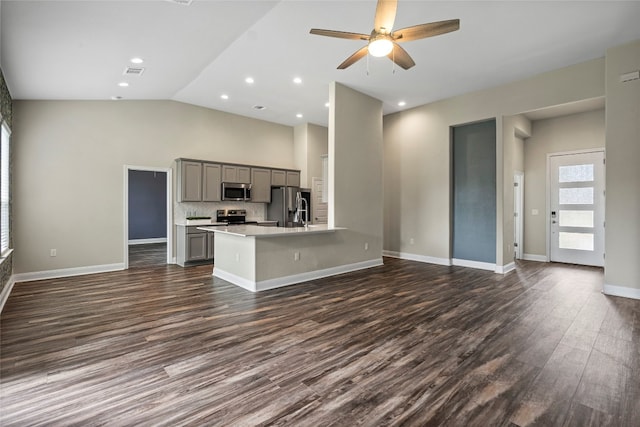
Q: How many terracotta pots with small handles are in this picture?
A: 0